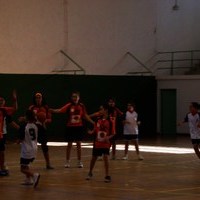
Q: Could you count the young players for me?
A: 8